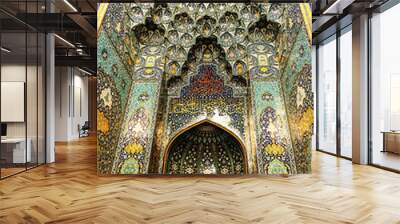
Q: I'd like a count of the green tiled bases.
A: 2